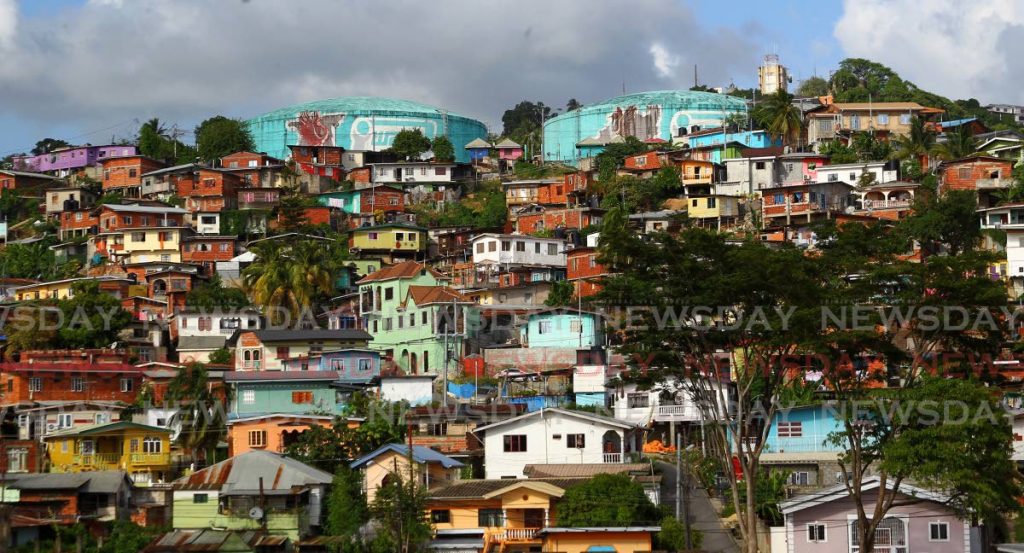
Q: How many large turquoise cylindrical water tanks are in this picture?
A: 2